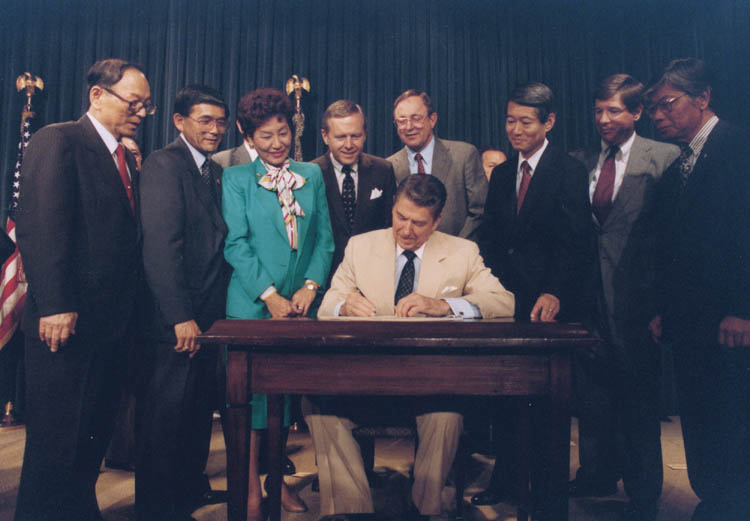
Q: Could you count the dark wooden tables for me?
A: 1